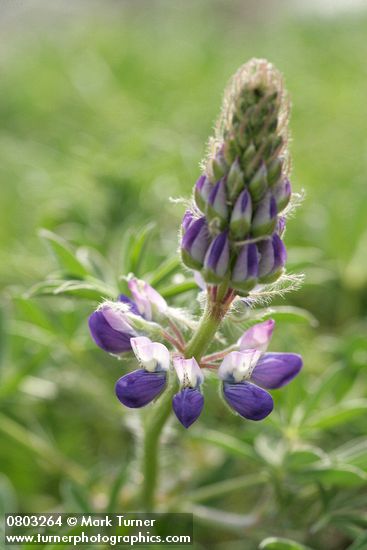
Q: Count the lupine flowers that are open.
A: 6